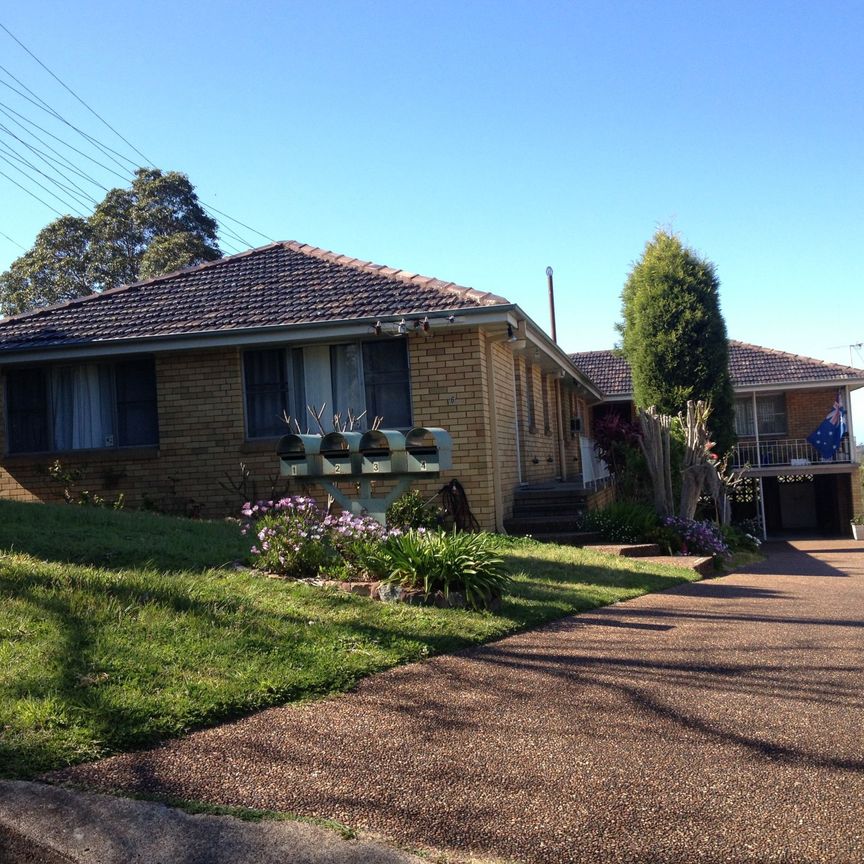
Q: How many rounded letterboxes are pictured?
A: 4